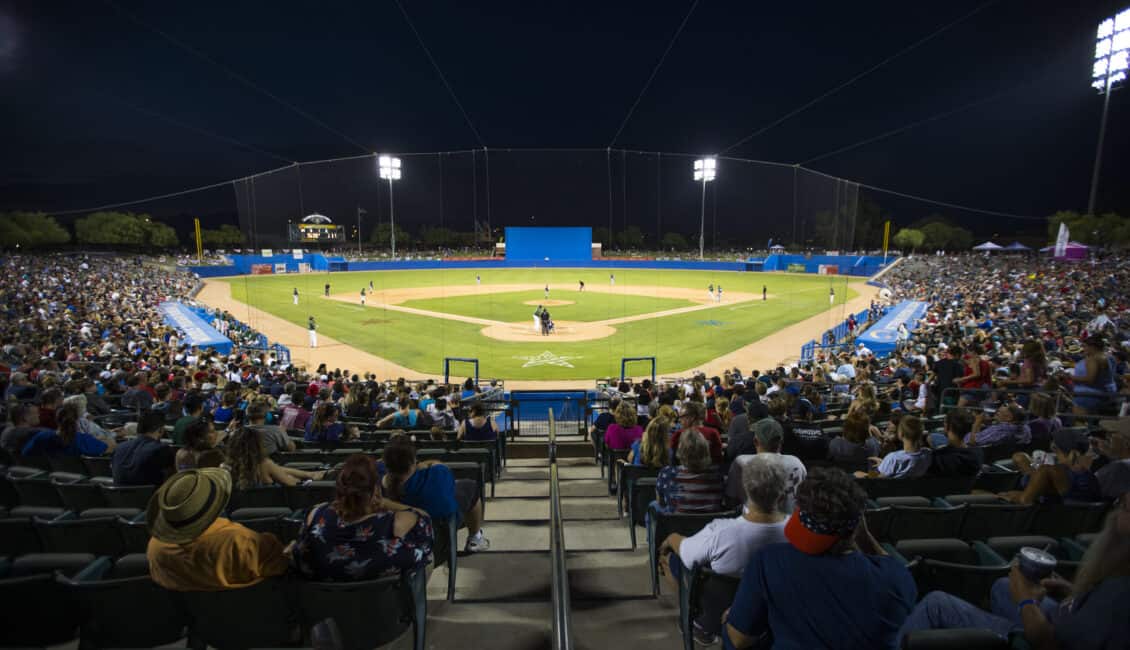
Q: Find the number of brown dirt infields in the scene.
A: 1